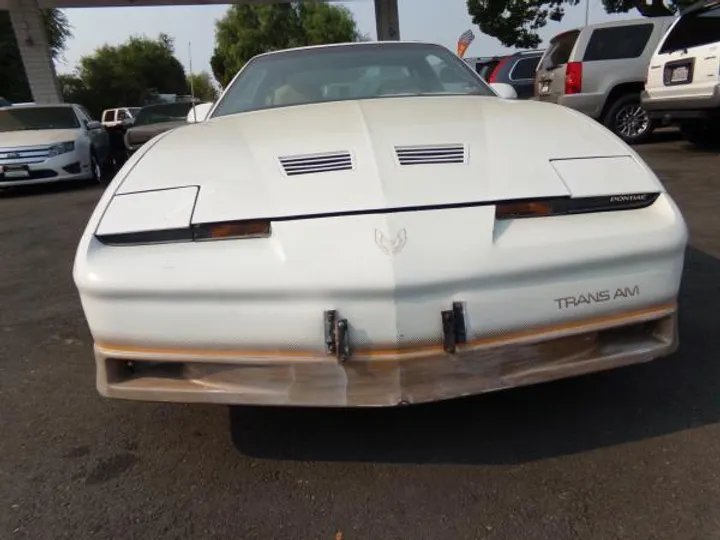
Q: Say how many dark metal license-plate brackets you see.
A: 2